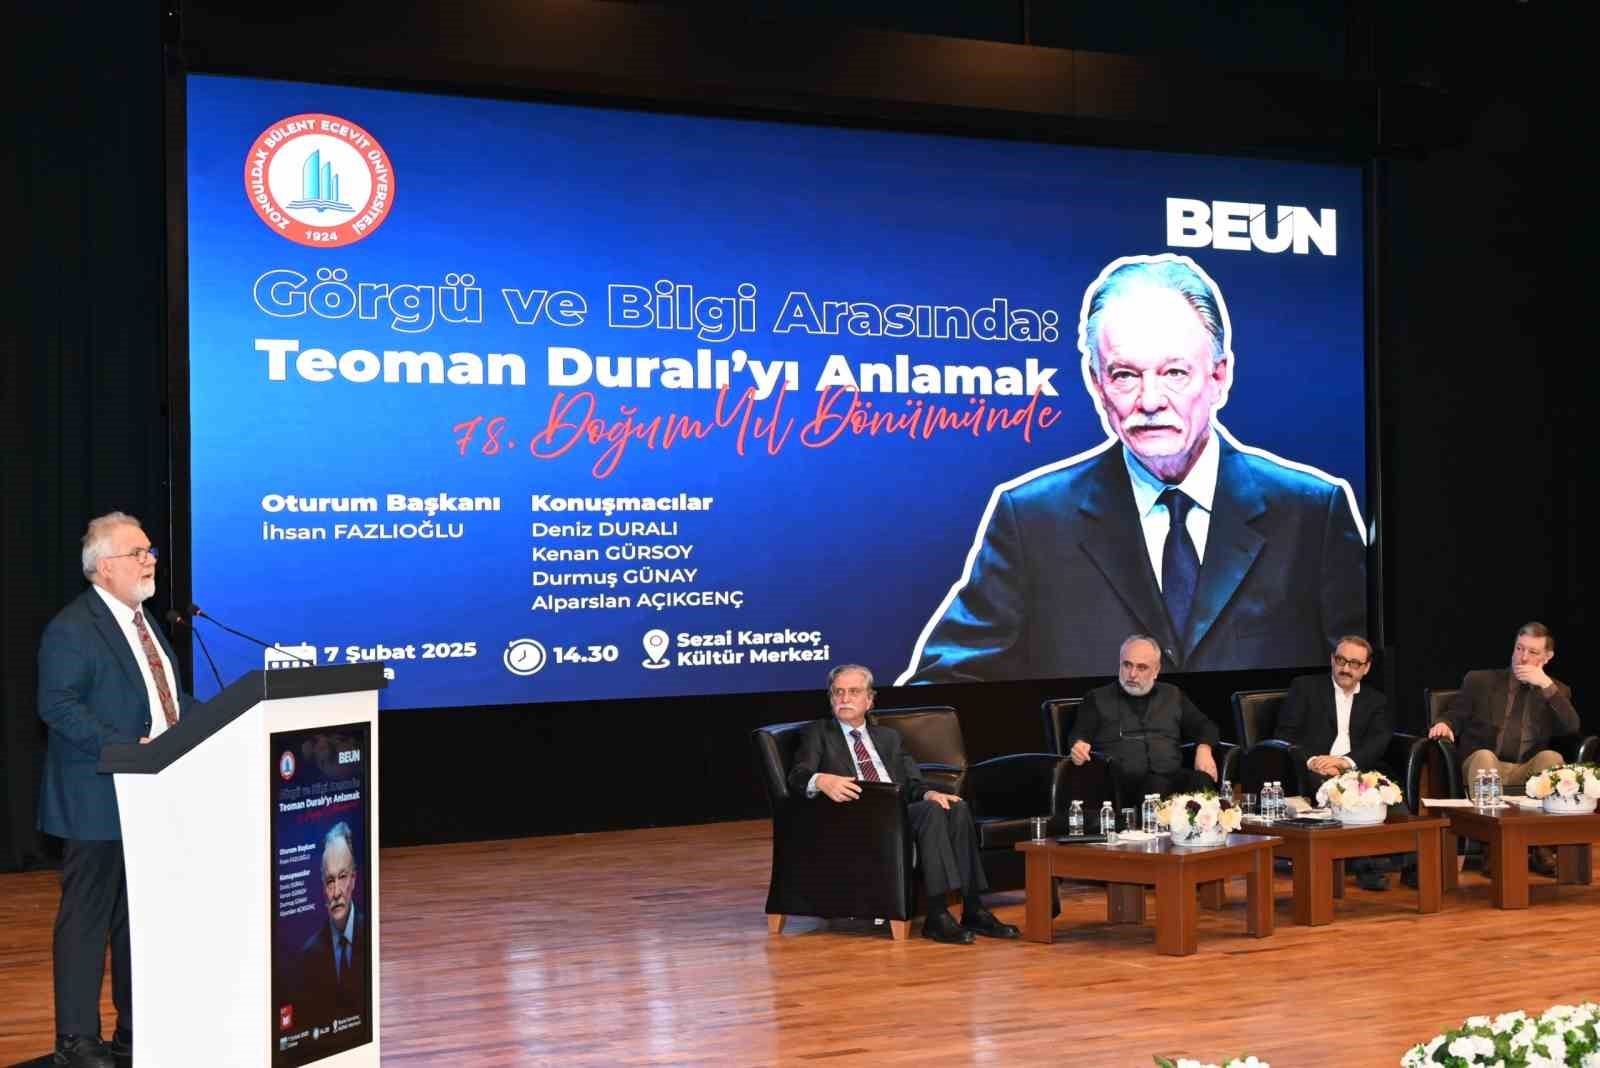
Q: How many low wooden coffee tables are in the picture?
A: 3